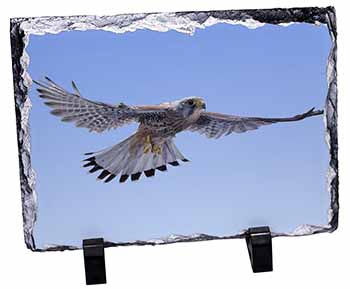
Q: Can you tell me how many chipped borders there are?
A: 4